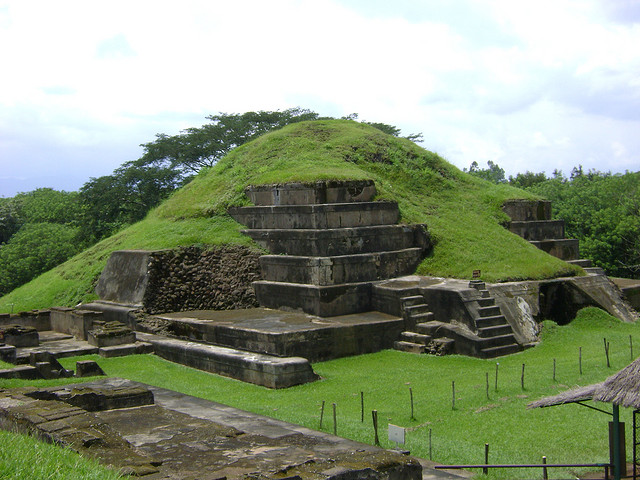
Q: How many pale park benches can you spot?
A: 0